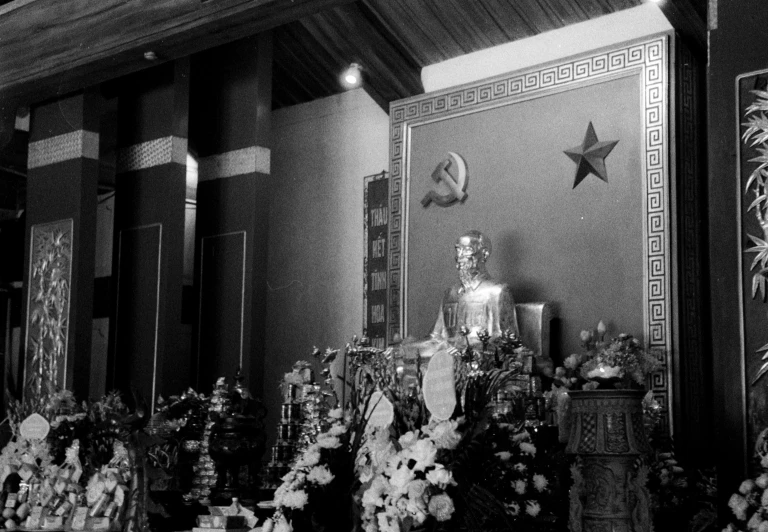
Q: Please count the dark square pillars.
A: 3